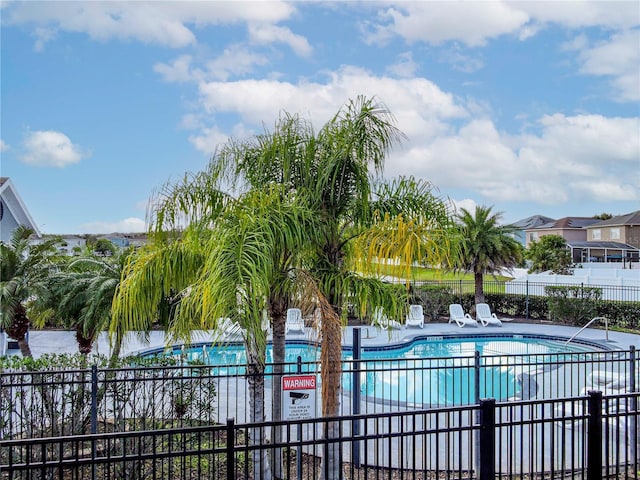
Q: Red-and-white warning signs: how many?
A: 1